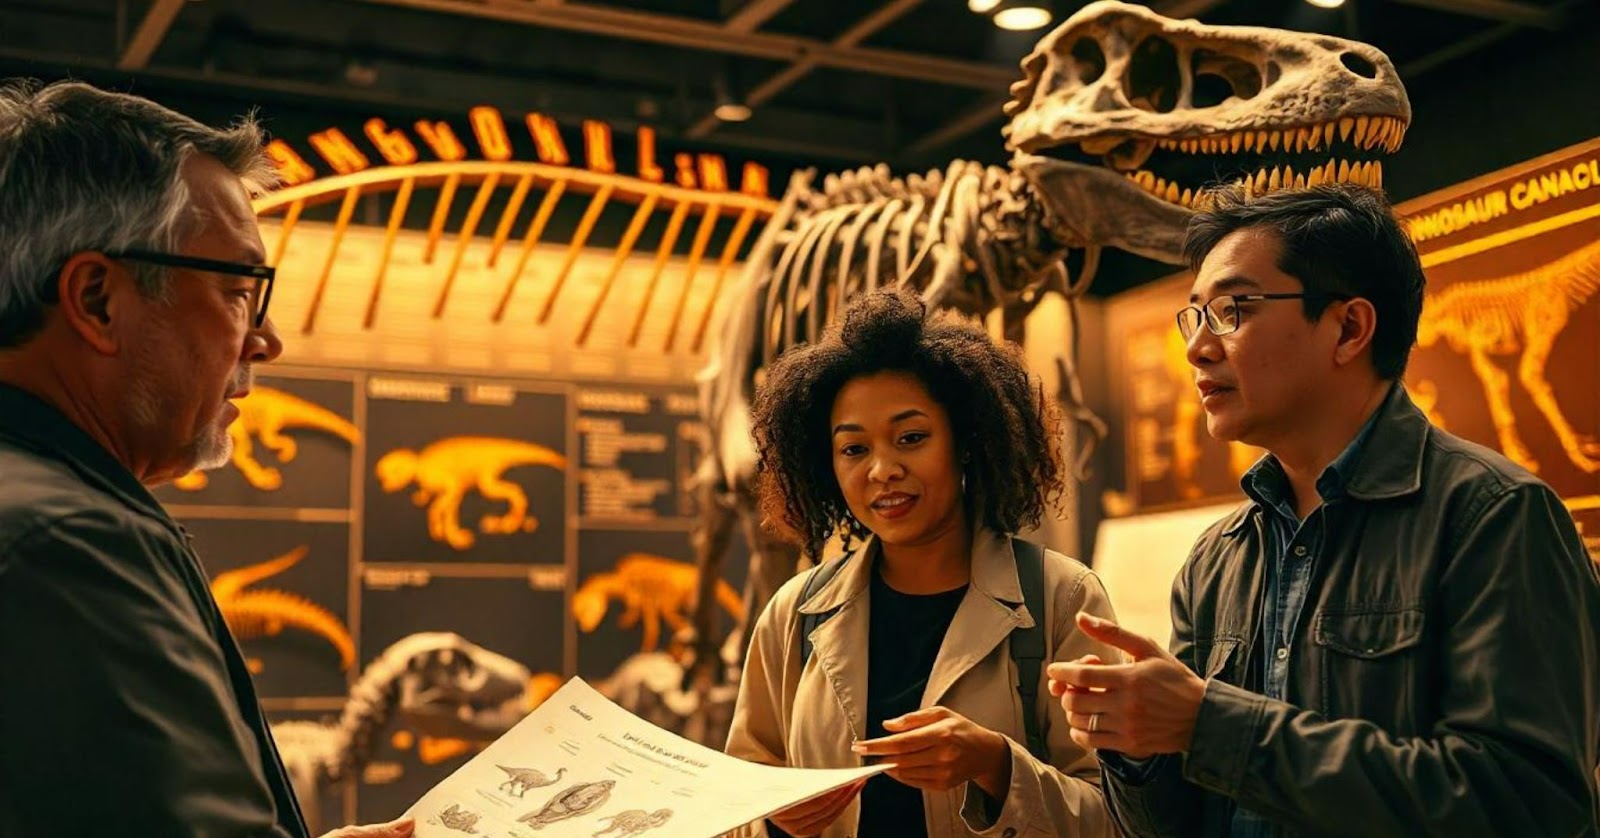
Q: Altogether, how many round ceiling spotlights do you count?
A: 4